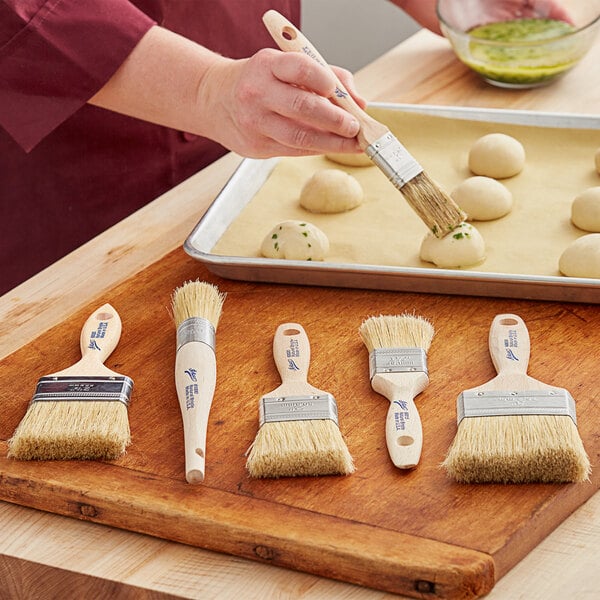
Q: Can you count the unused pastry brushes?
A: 5